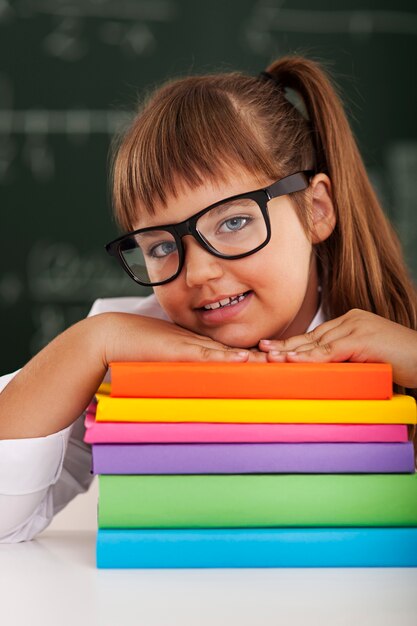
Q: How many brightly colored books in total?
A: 6